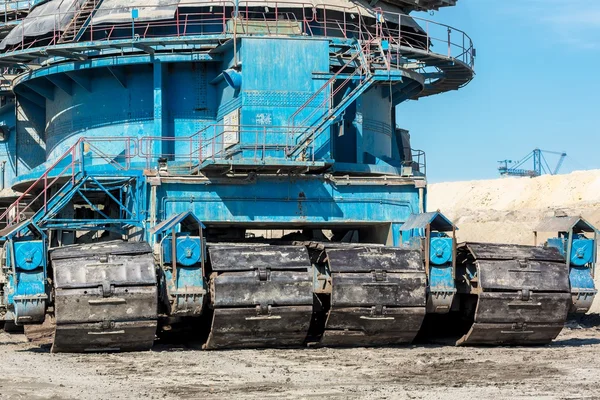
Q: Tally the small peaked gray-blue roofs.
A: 4